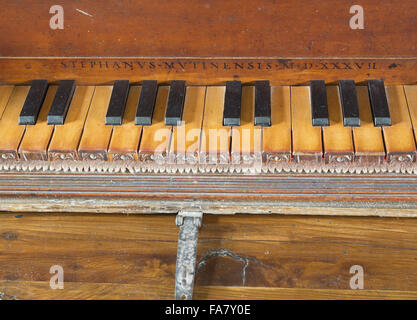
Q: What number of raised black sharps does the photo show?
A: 10